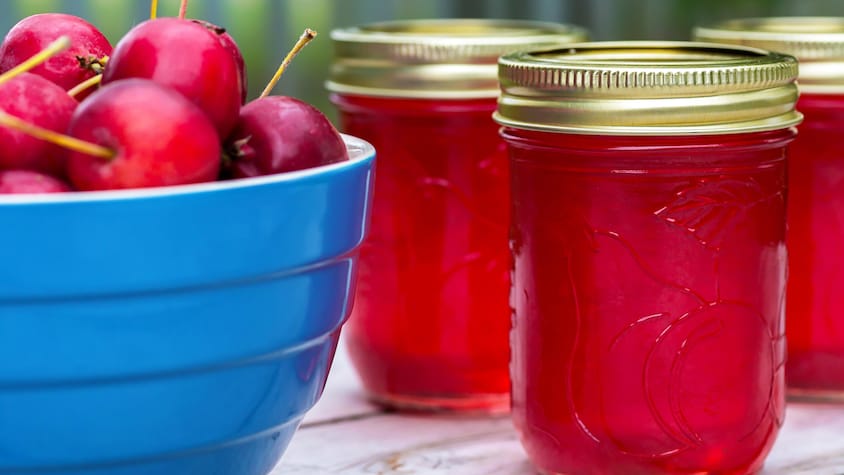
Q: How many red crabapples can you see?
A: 7